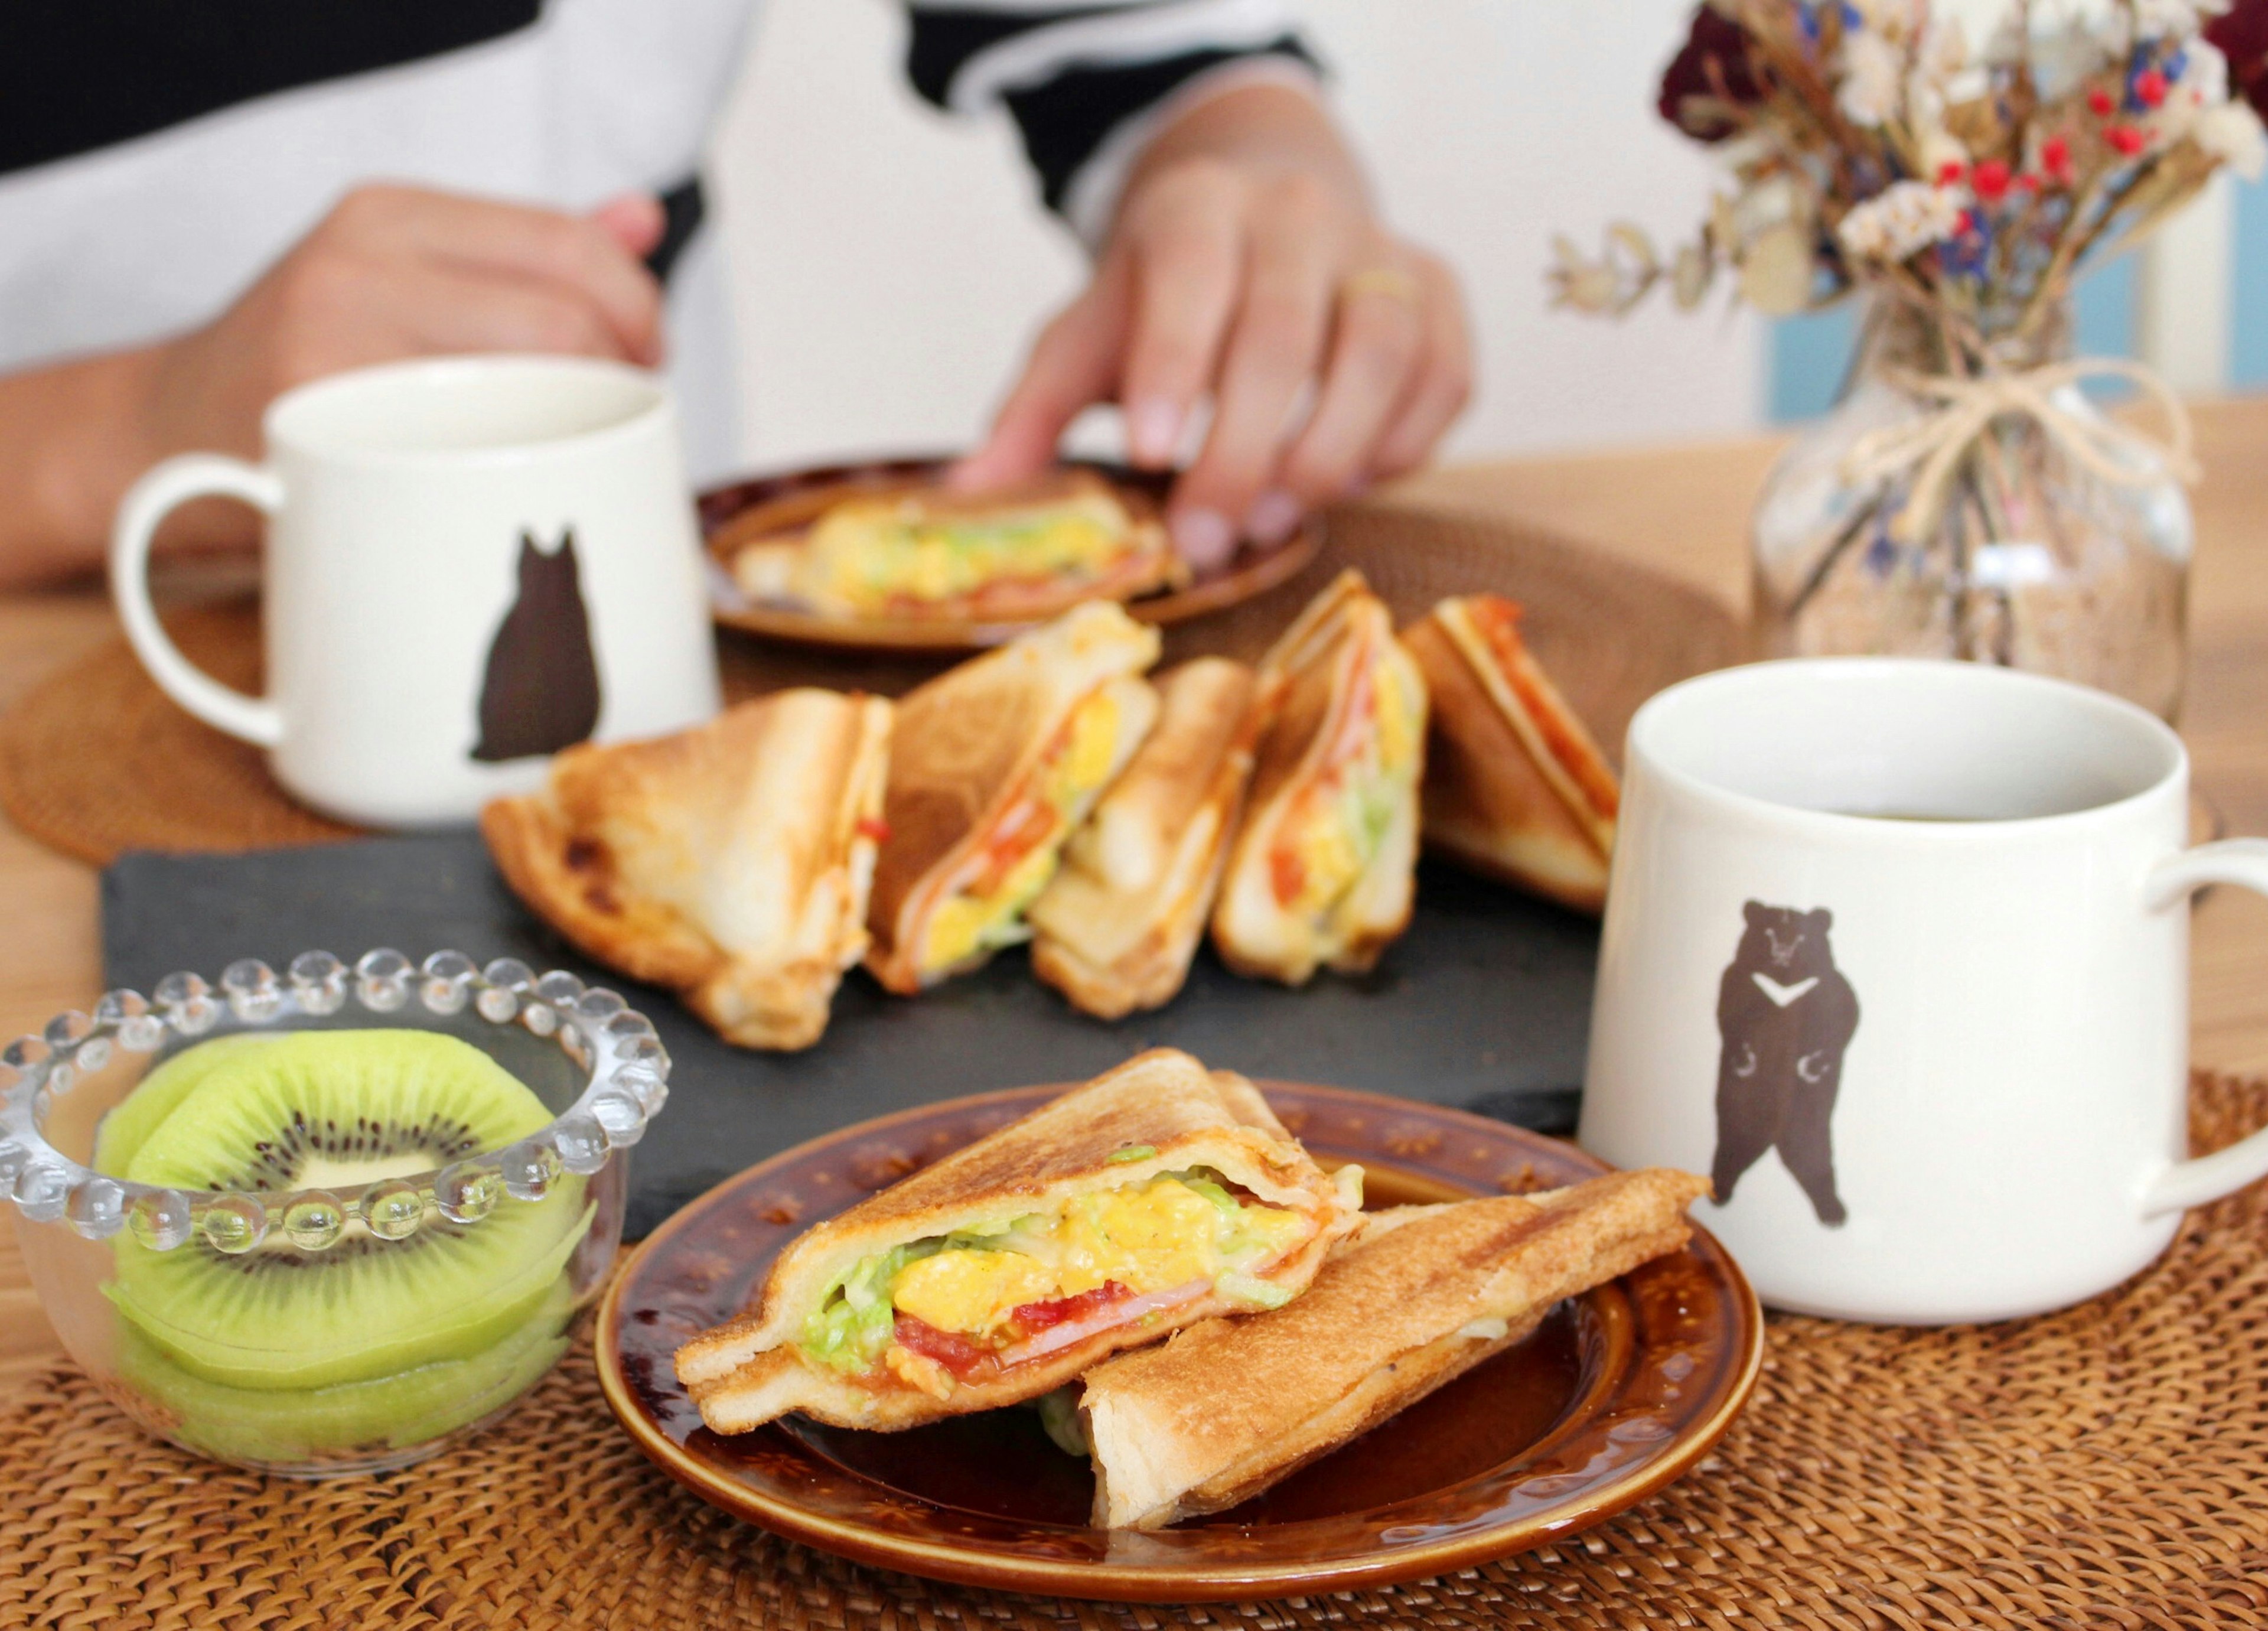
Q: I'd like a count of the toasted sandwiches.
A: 8